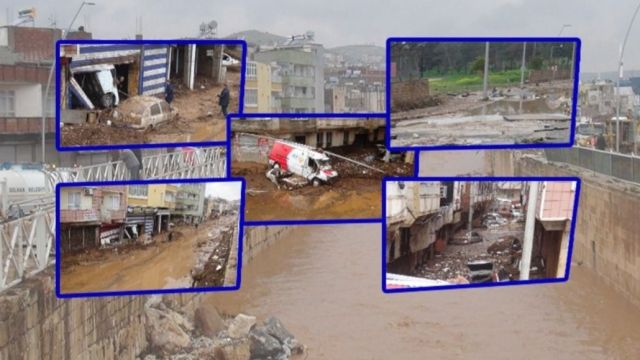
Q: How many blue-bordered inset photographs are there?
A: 5